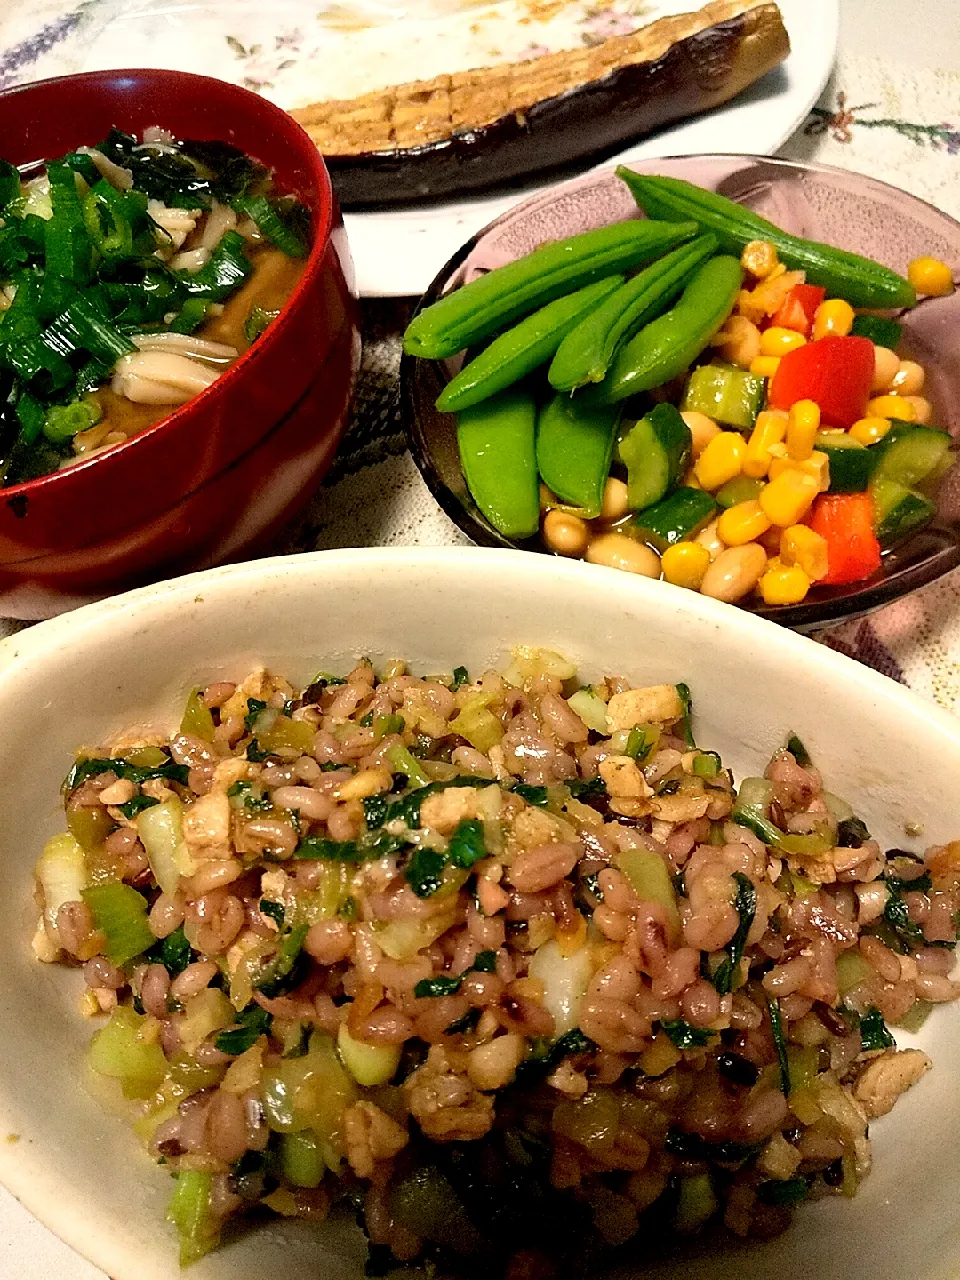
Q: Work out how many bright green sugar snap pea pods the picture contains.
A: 7